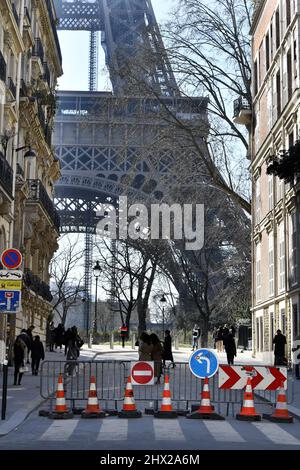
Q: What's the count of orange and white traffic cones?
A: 7